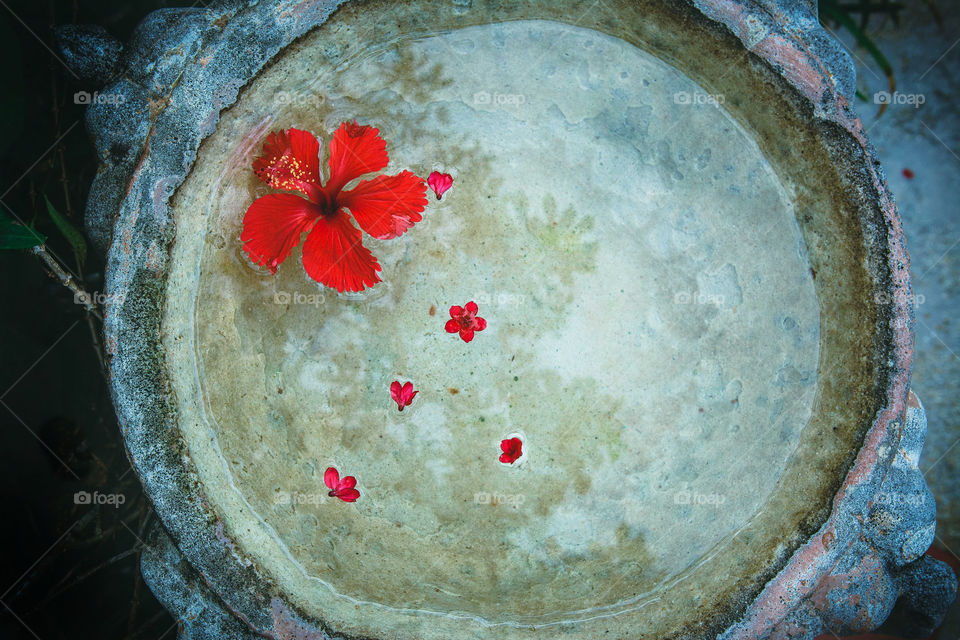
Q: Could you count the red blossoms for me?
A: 6